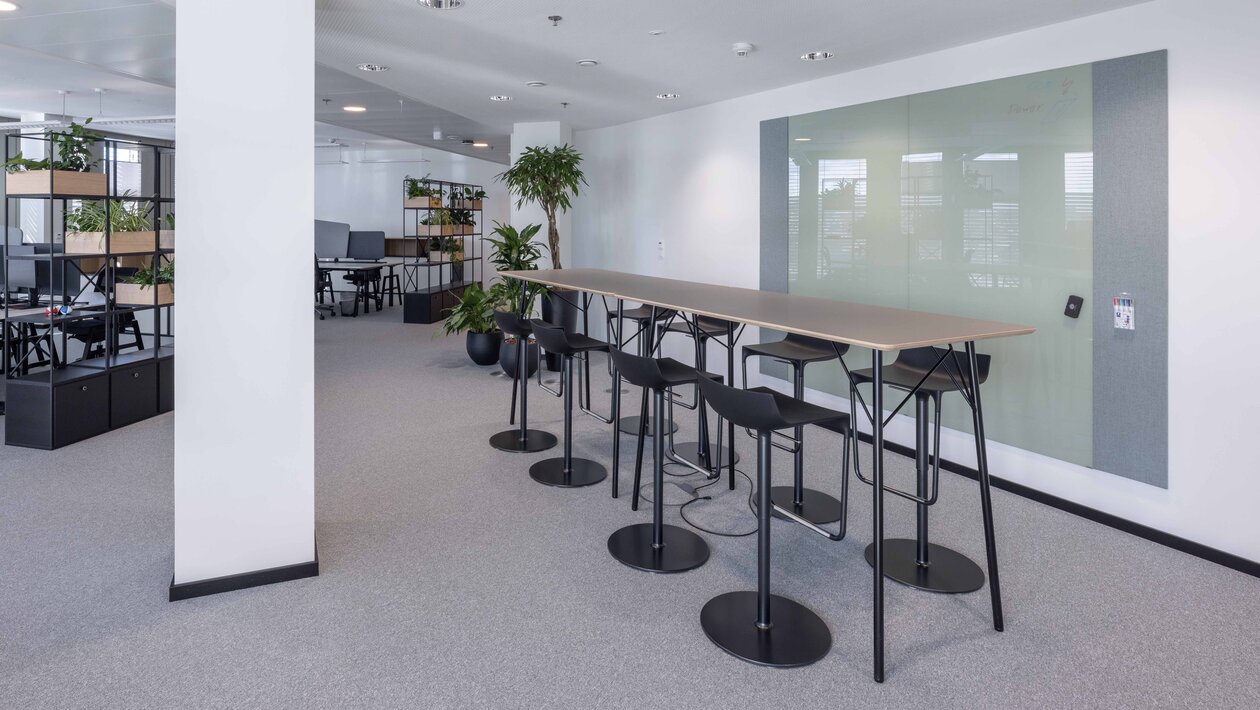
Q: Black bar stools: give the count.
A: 8